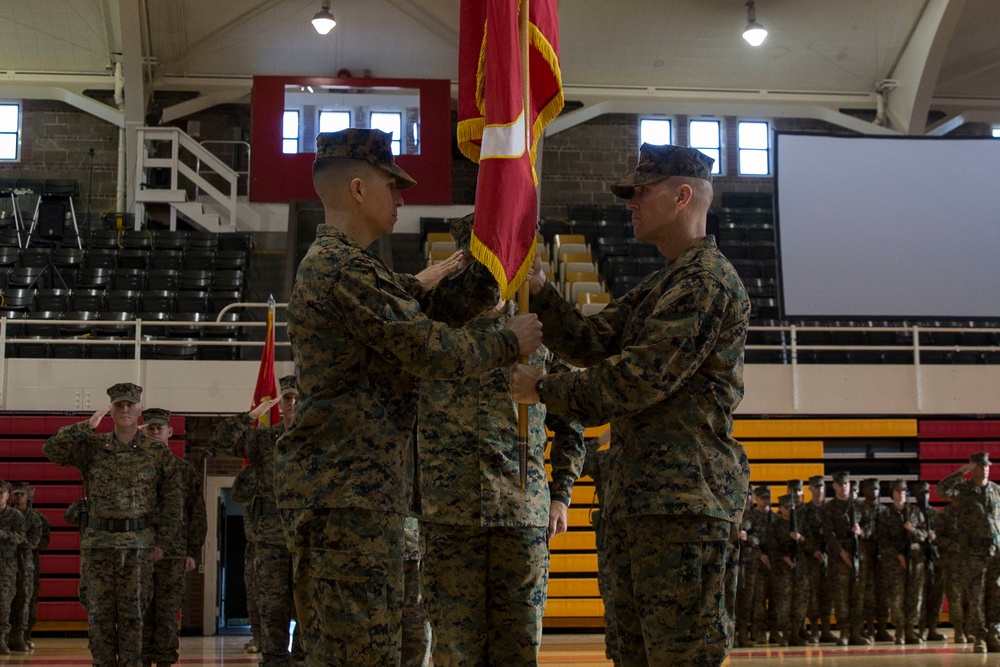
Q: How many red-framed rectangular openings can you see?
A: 1